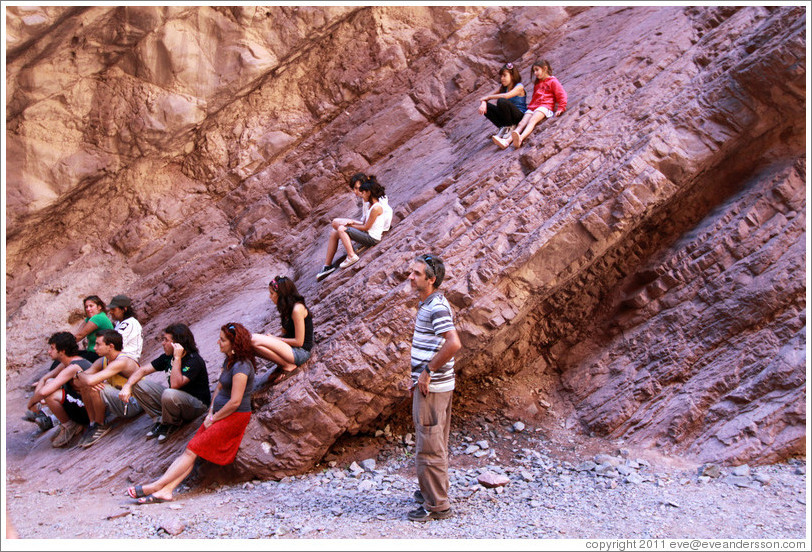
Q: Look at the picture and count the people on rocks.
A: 11